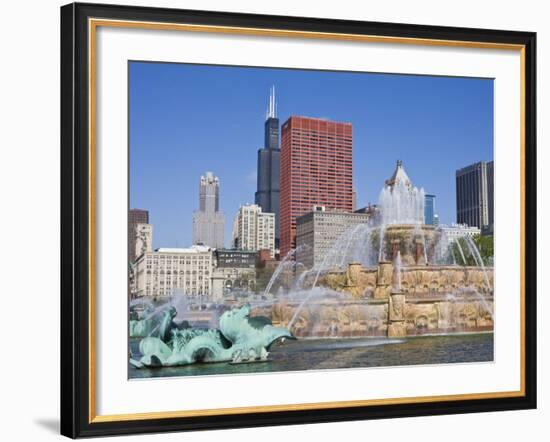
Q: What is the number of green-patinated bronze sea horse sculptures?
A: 2